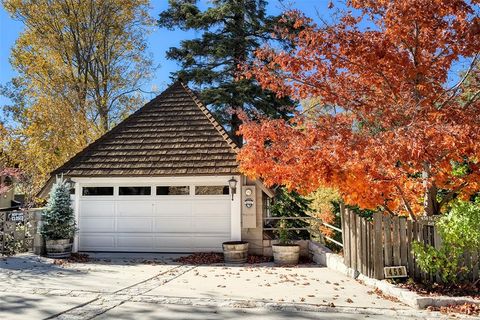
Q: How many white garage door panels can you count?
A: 12